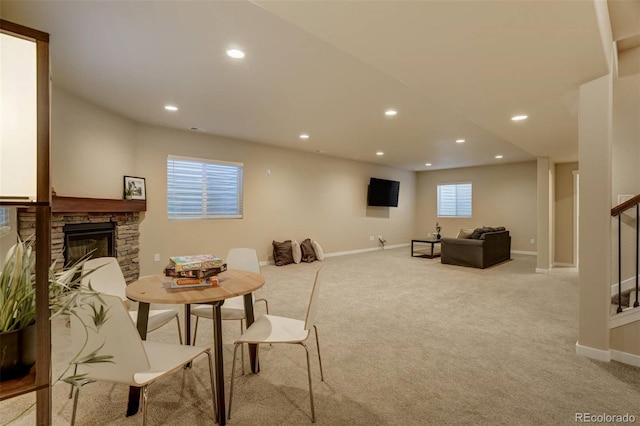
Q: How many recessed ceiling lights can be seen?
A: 9